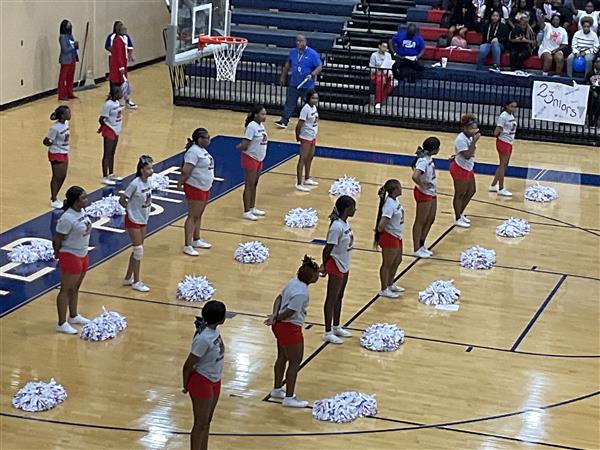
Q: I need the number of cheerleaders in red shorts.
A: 14